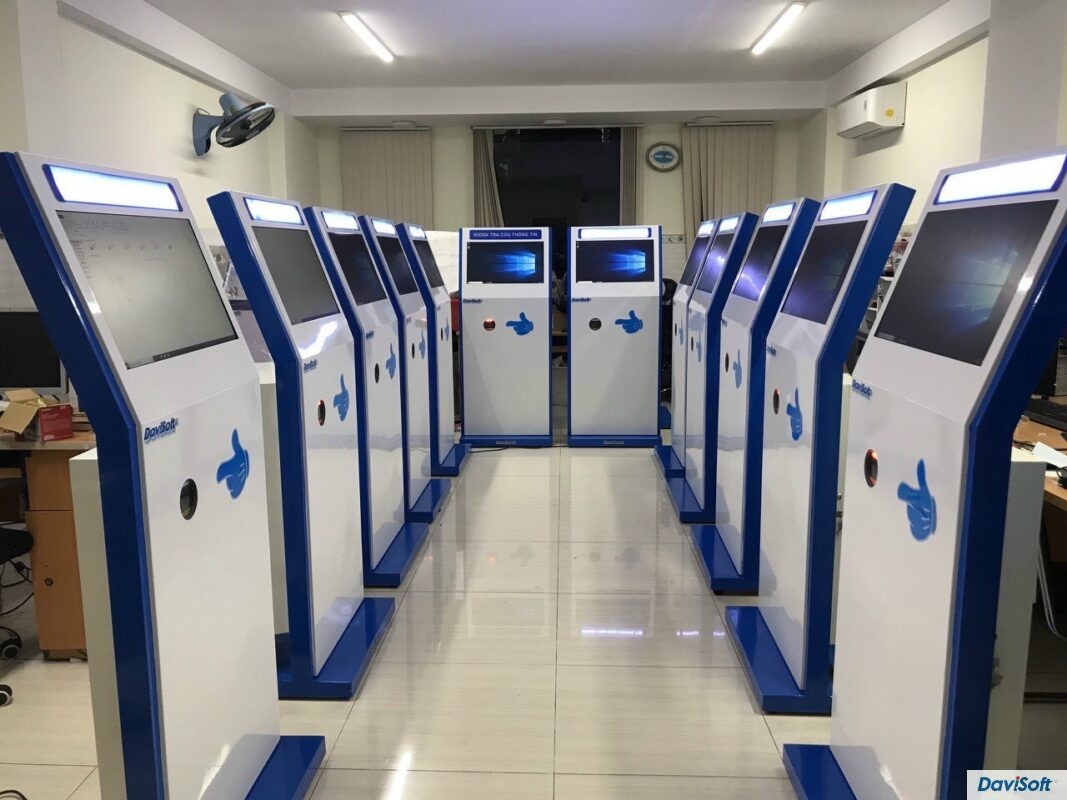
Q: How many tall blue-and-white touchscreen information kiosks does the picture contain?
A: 12